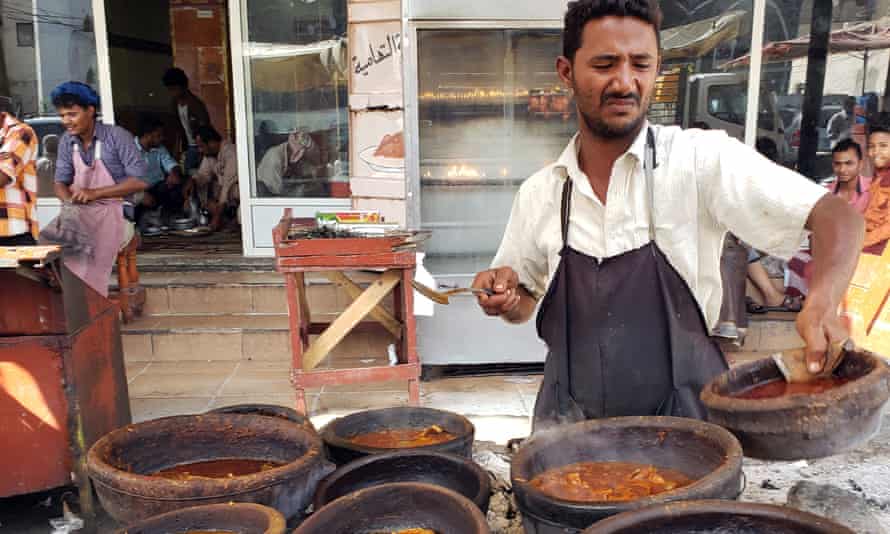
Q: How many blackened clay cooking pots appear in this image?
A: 9